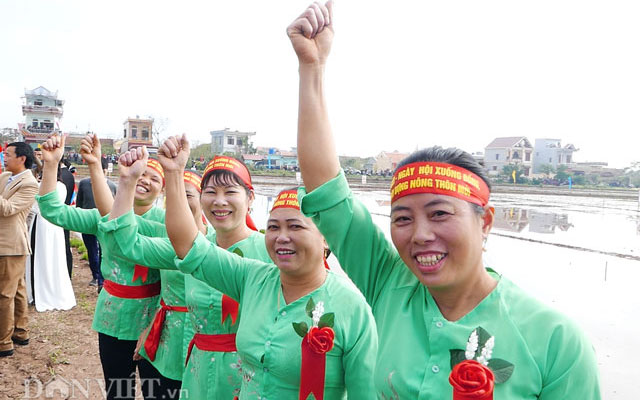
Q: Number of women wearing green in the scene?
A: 5